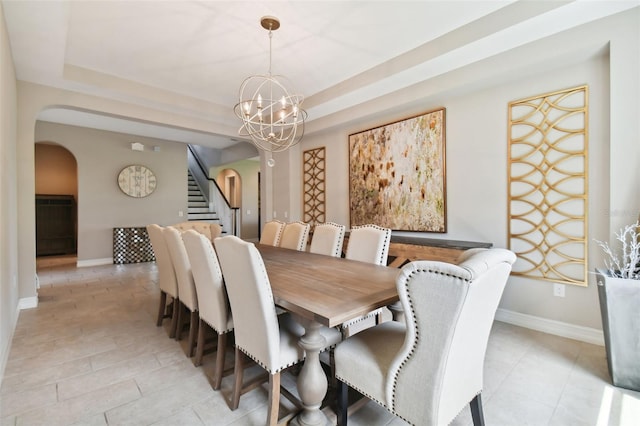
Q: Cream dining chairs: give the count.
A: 10